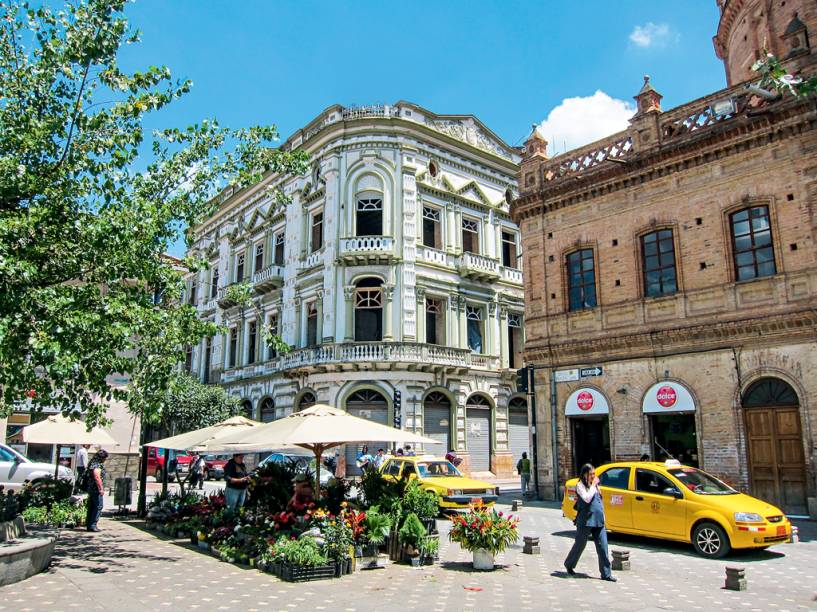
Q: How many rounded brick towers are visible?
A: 1